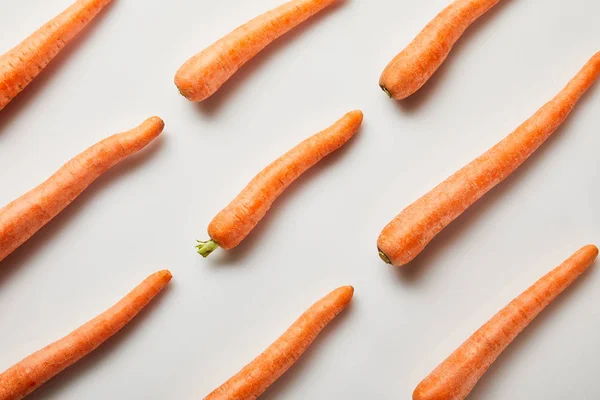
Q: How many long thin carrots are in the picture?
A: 9